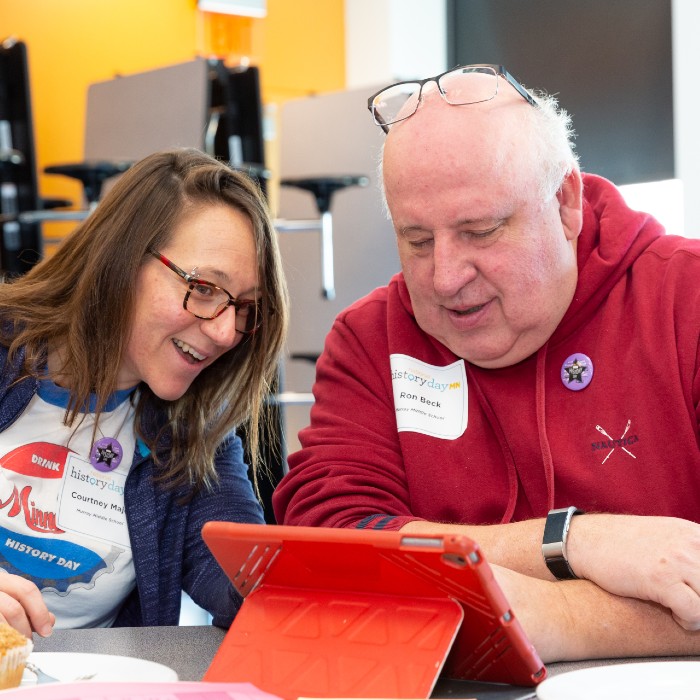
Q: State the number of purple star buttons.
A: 2